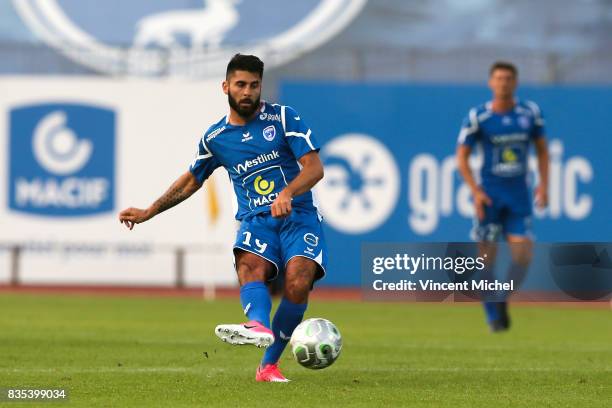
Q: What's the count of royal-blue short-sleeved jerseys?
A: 2